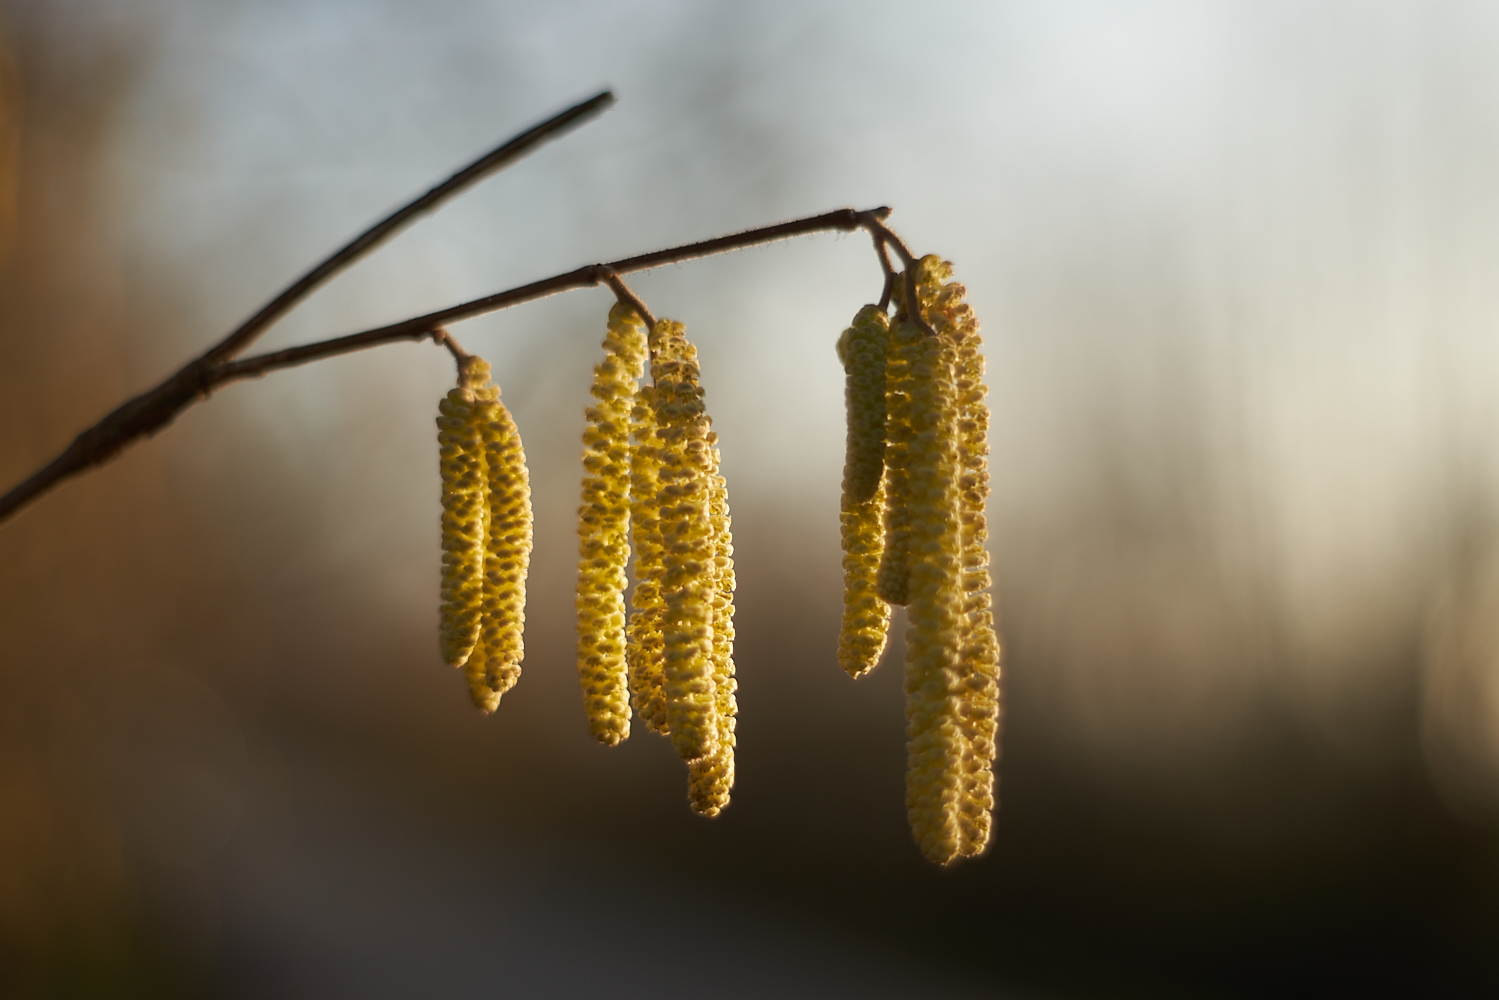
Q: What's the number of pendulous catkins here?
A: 12